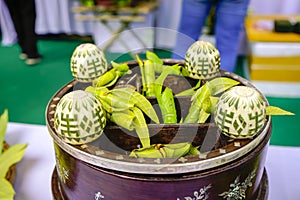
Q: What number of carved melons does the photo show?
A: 4